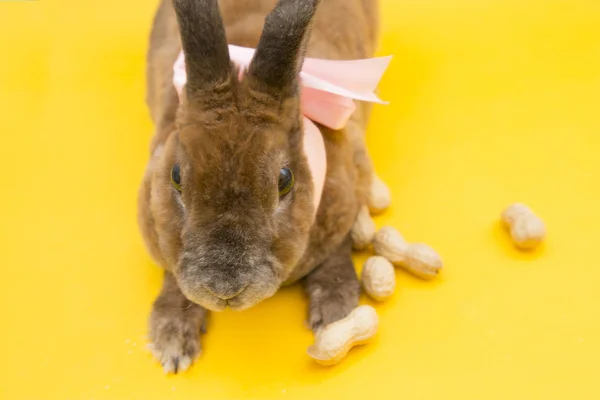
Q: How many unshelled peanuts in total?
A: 6